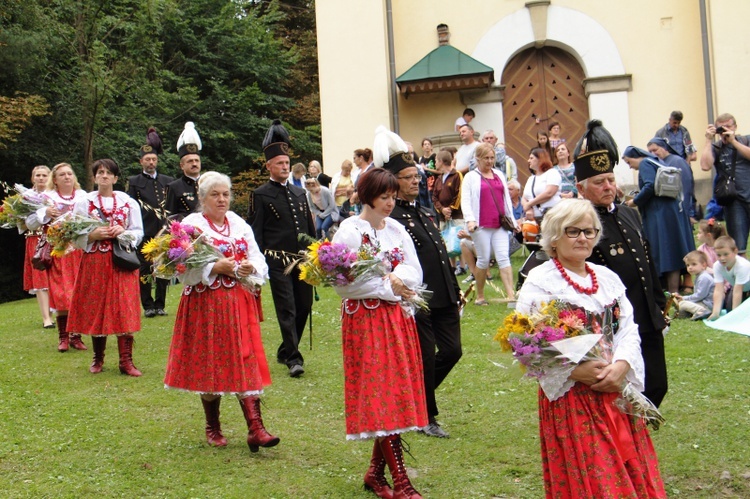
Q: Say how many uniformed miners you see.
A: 5